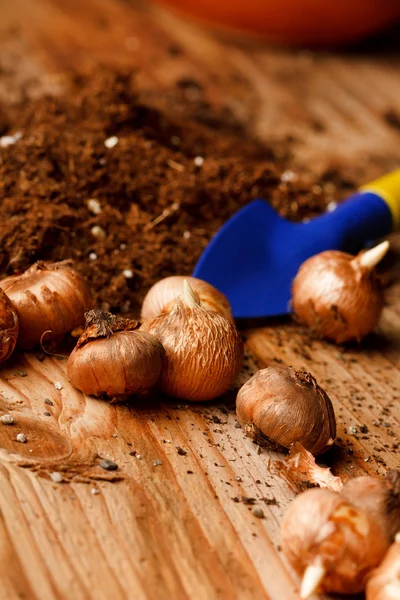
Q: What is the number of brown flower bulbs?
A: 10